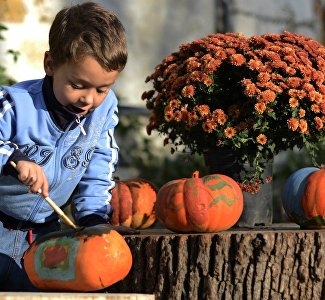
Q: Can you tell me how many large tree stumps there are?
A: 1